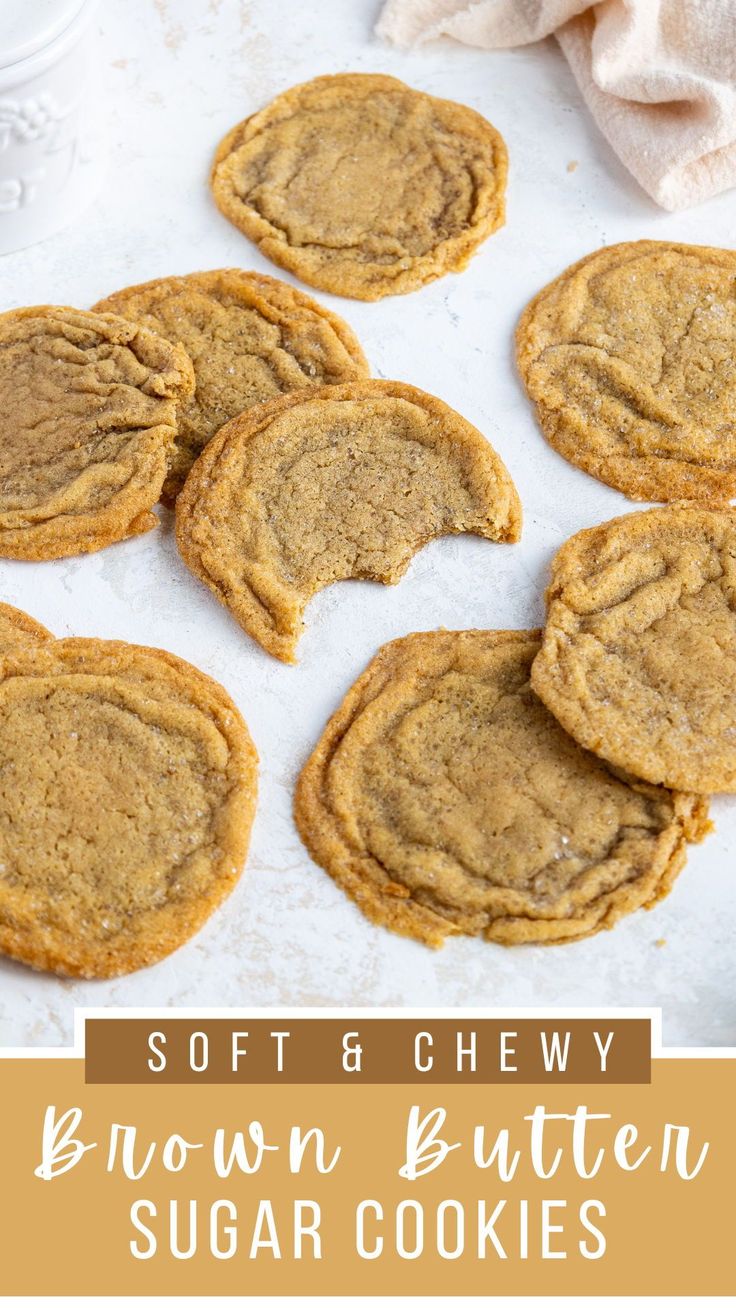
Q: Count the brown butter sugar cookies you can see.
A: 9